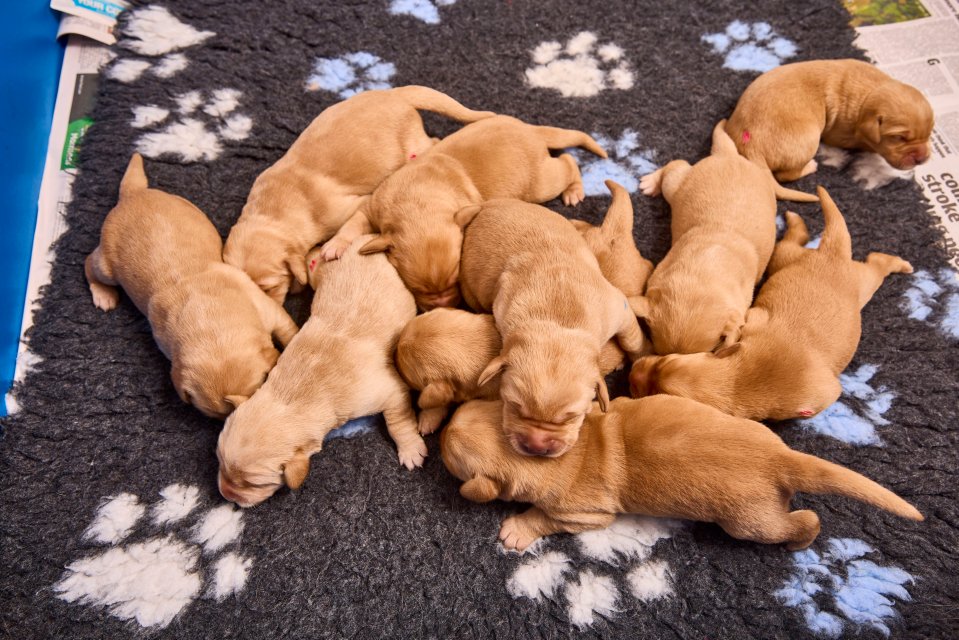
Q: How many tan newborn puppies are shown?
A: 10